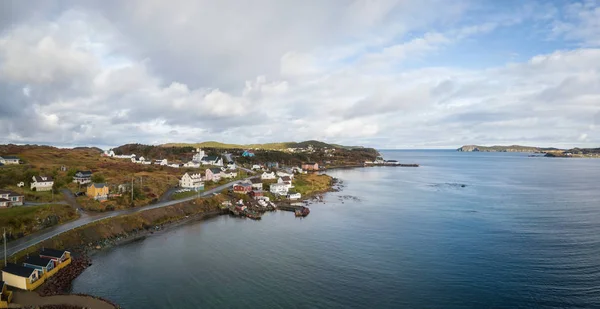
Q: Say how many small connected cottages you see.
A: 3